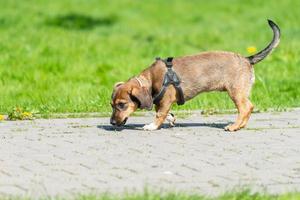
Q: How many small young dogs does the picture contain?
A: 1